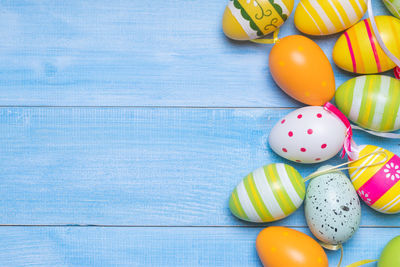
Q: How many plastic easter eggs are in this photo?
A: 12